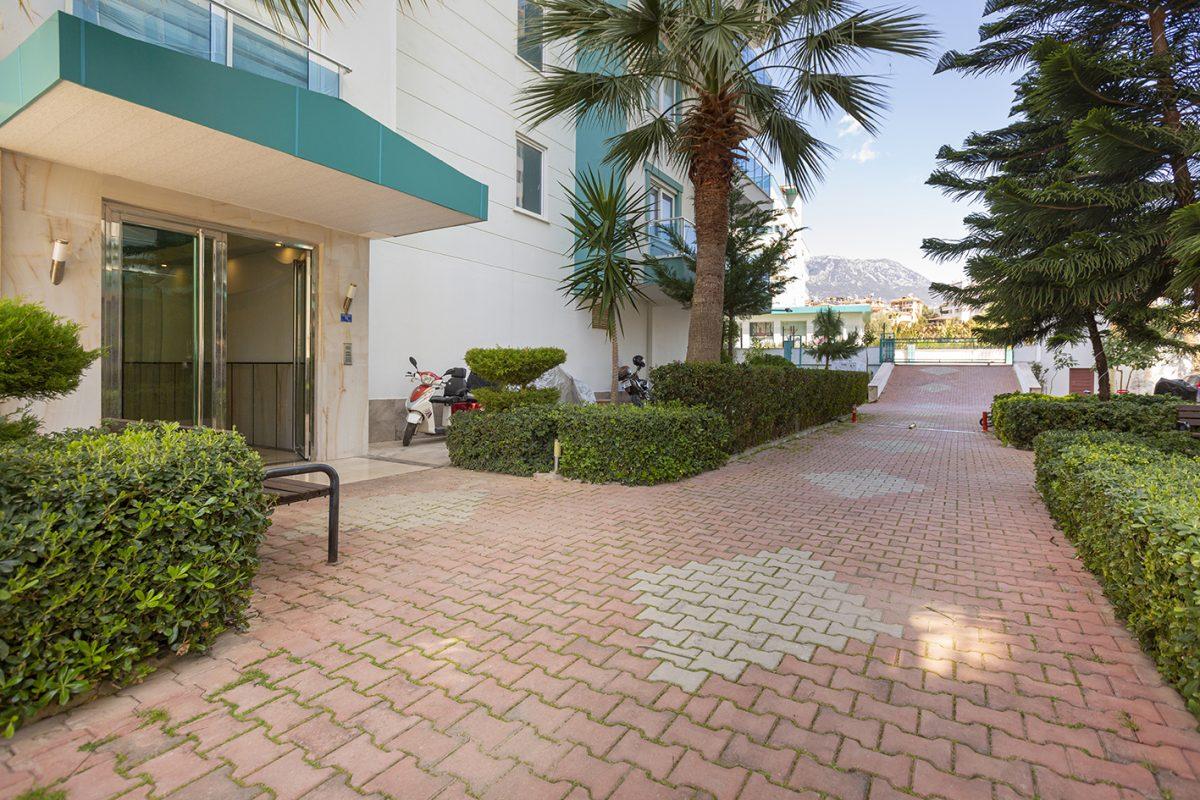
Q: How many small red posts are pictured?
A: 2